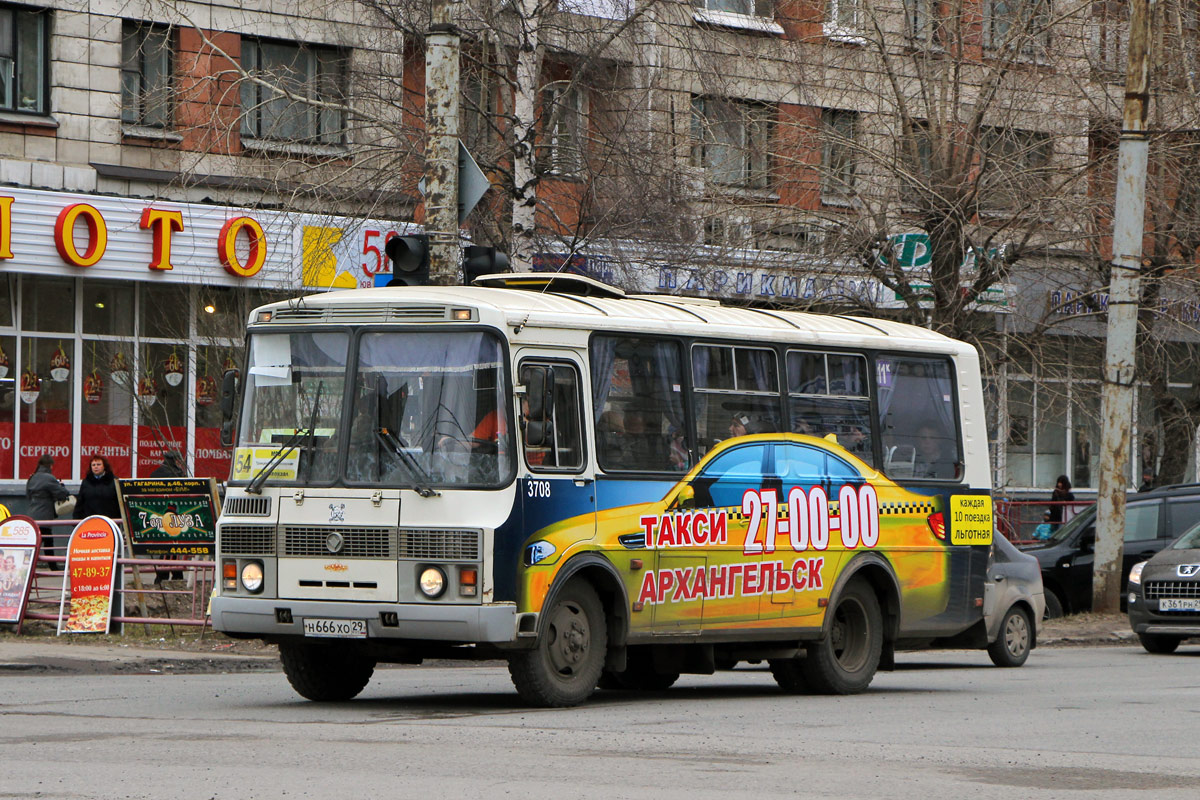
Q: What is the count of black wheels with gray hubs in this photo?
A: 3